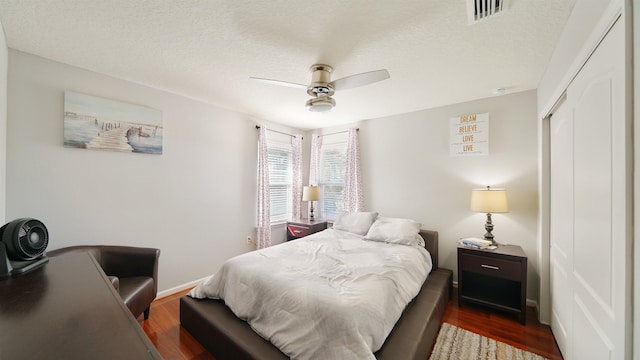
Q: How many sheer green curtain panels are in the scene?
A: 0